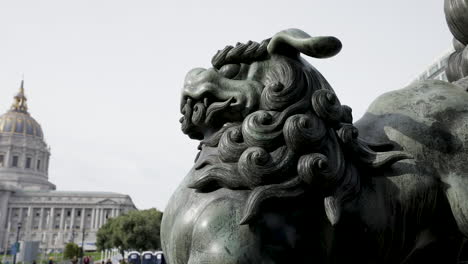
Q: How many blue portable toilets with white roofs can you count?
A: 3